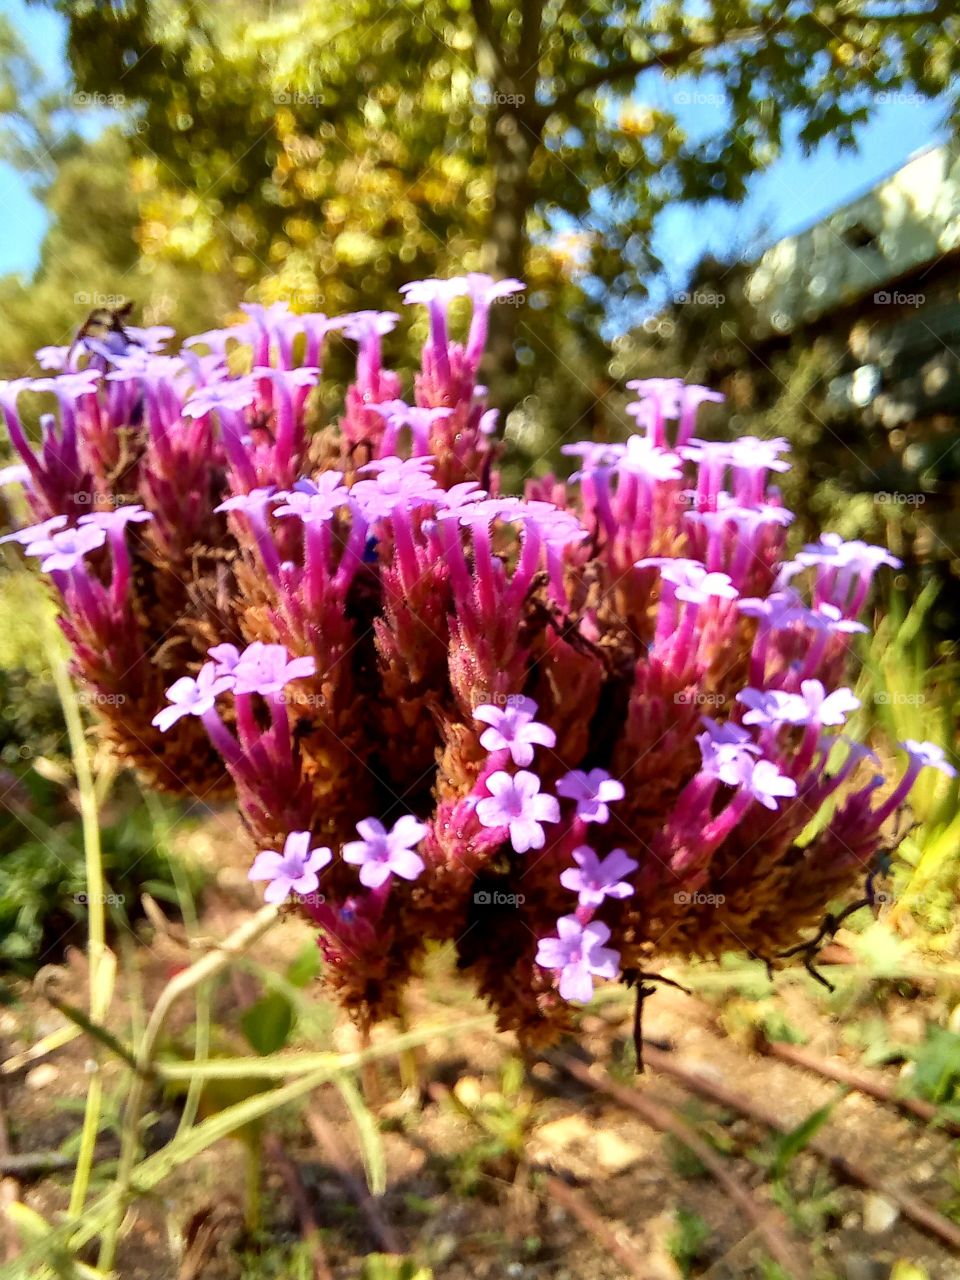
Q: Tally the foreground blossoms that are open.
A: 7